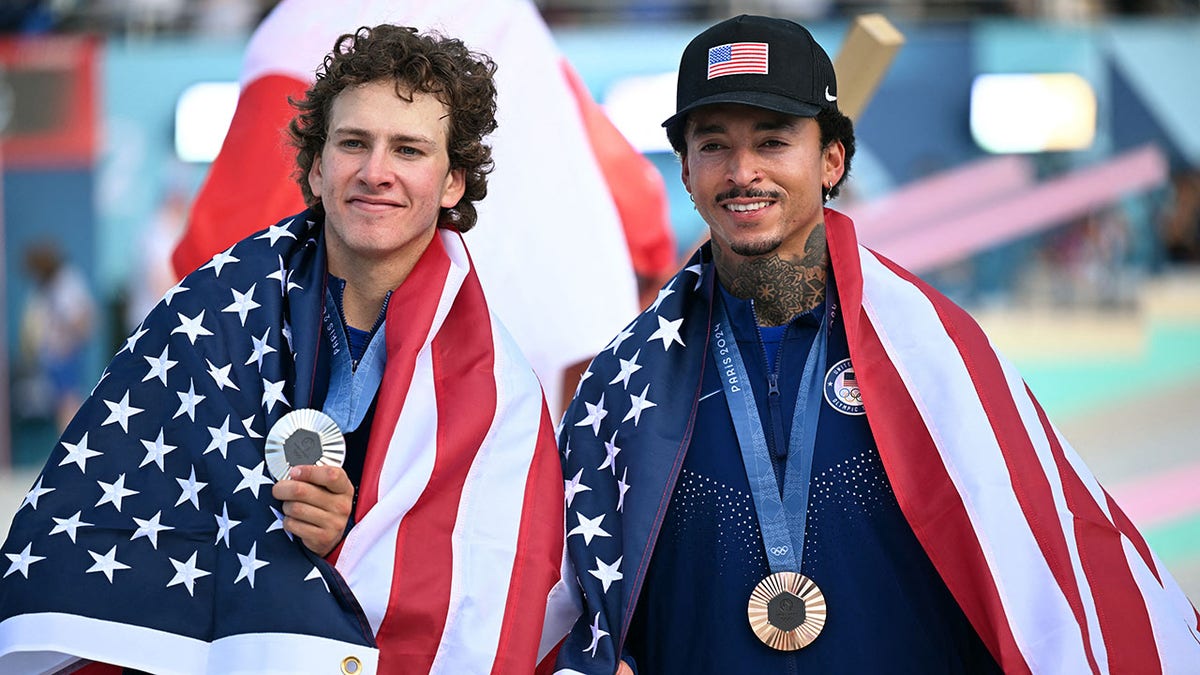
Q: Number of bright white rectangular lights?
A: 3